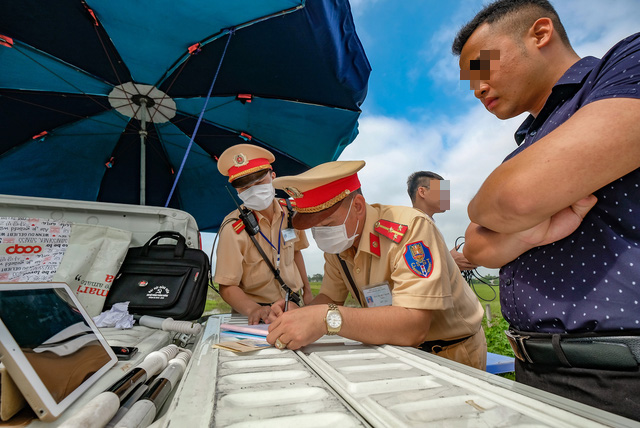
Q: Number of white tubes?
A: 3